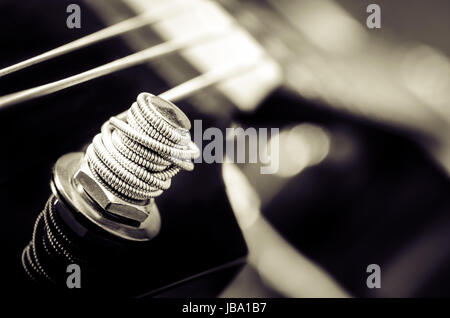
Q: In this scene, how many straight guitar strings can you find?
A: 3